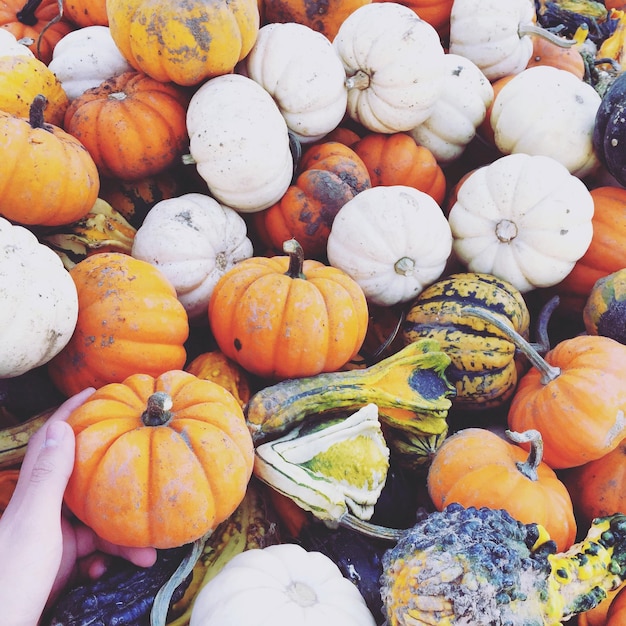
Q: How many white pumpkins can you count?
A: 13